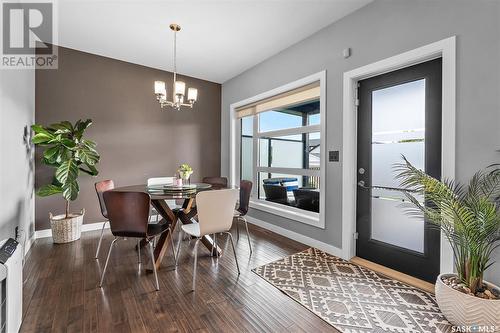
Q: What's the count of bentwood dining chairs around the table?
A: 6